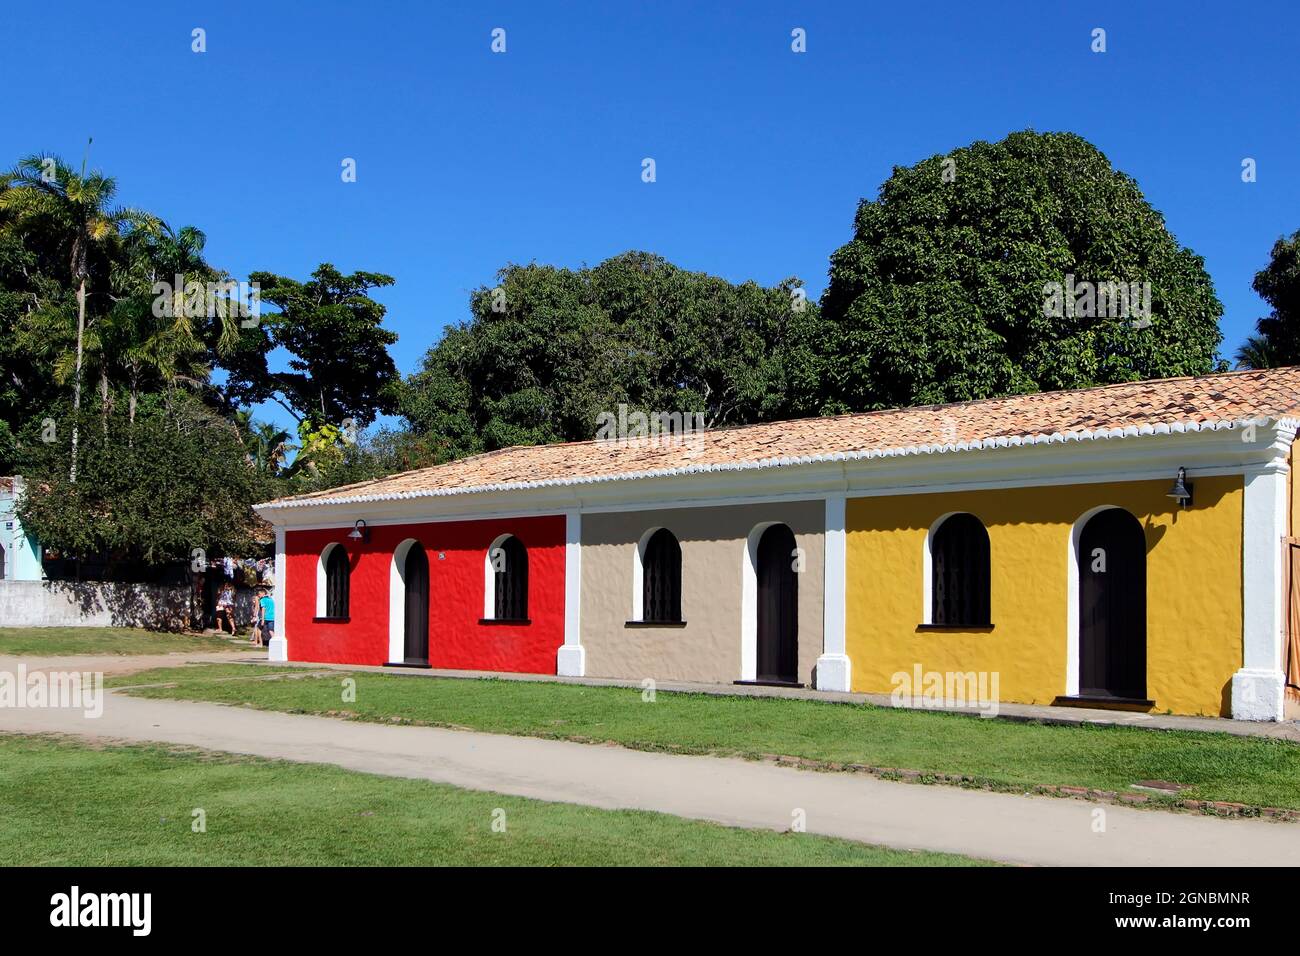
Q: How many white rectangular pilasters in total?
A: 4